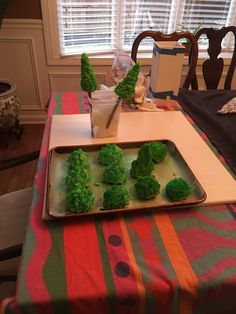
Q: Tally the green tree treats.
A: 12